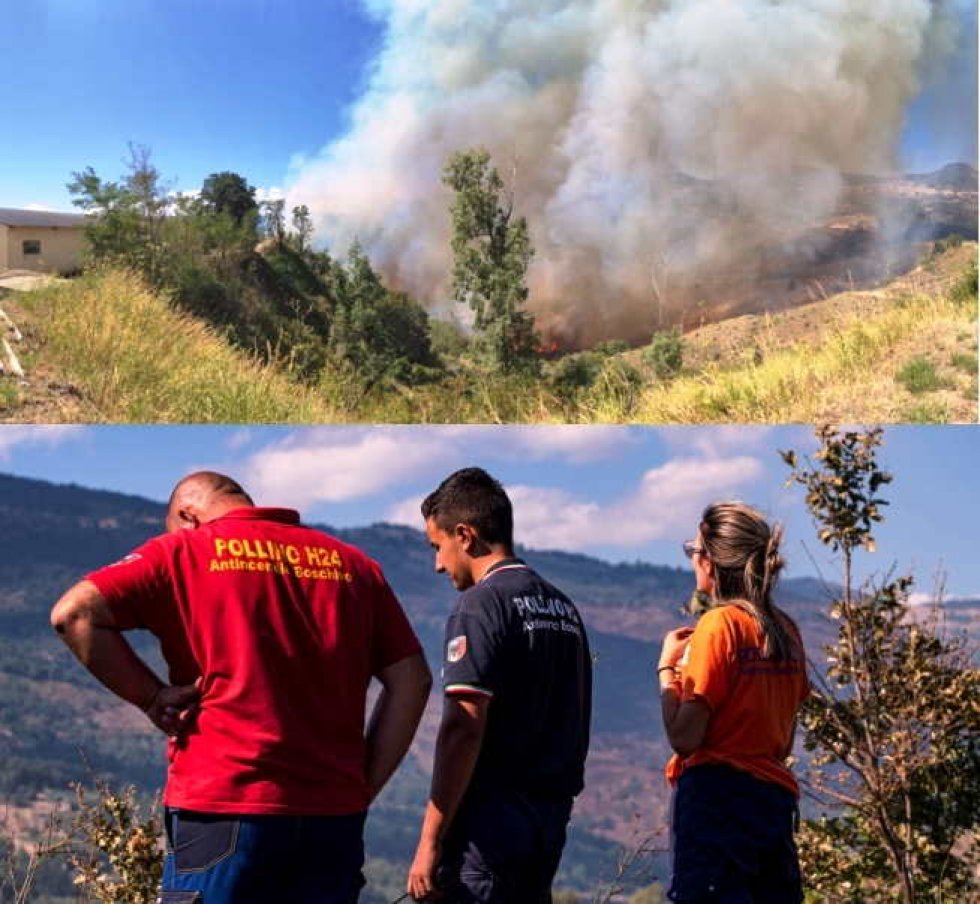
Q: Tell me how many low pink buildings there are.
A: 1